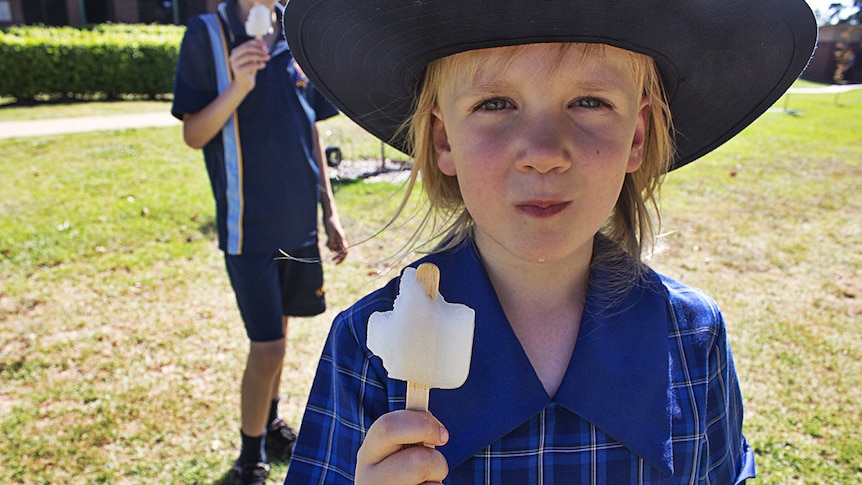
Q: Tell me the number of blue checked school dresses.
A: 1